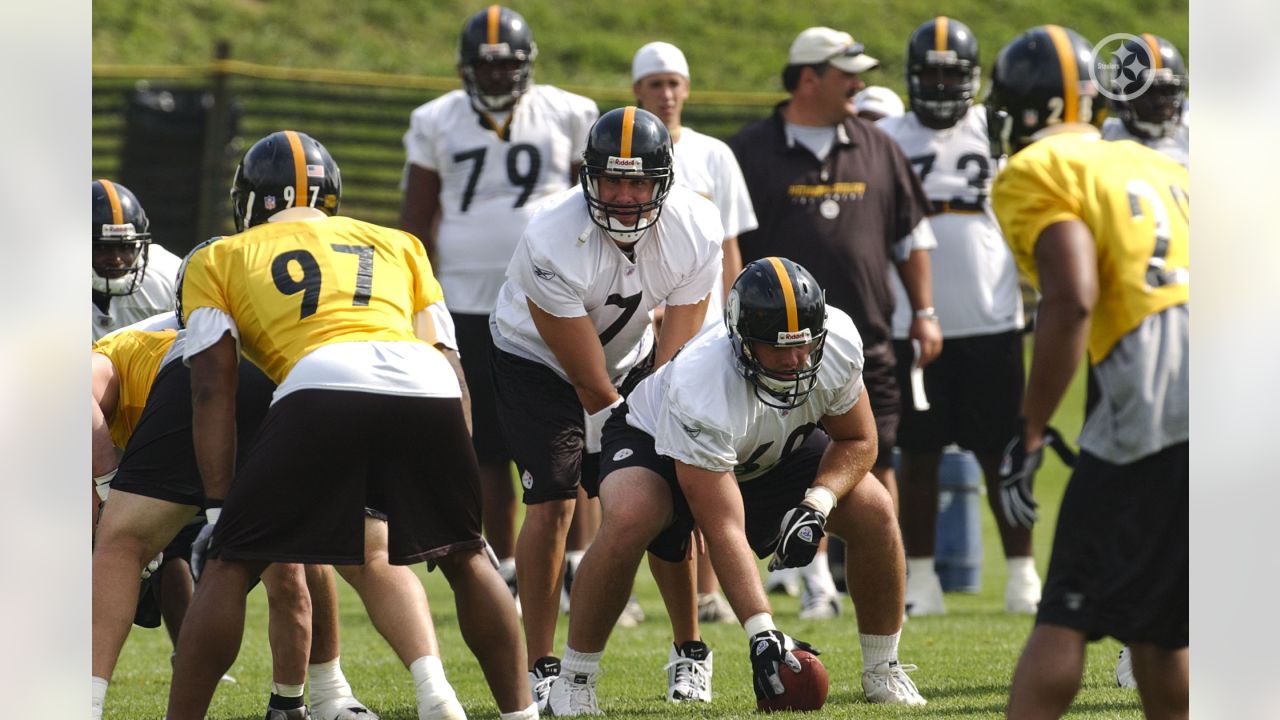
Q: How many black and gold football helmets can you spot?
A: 8